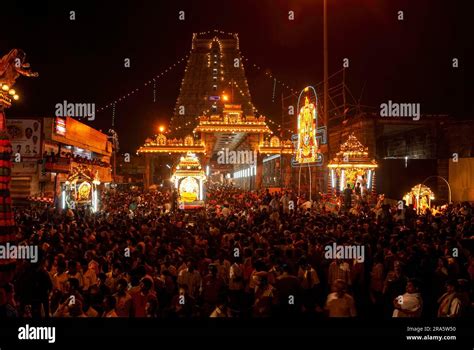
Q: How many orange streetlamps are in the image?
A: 2